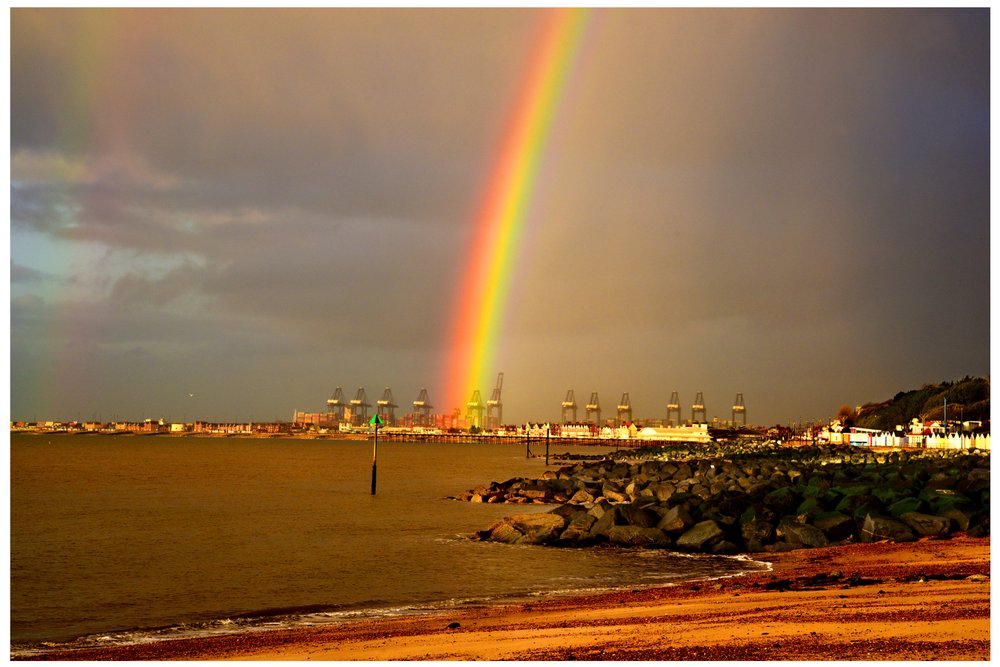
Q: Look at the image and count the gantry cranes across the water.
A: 12